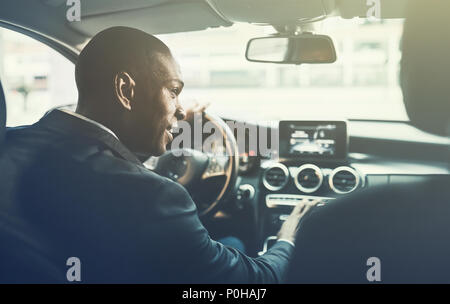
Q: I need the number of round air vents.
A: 3